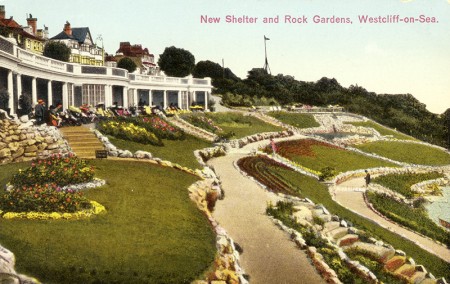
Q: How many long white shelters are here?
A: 1